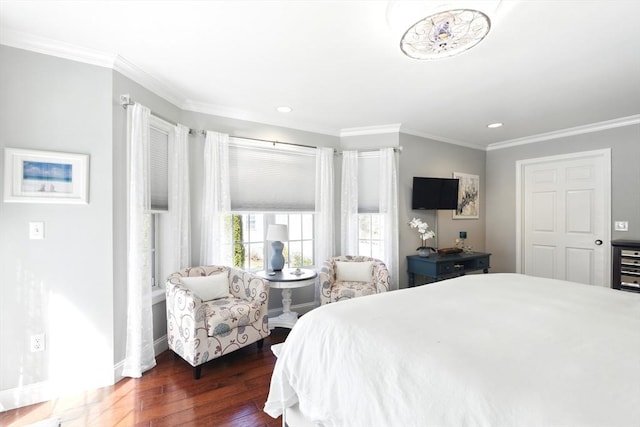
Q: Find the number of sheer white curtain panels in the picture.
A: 6